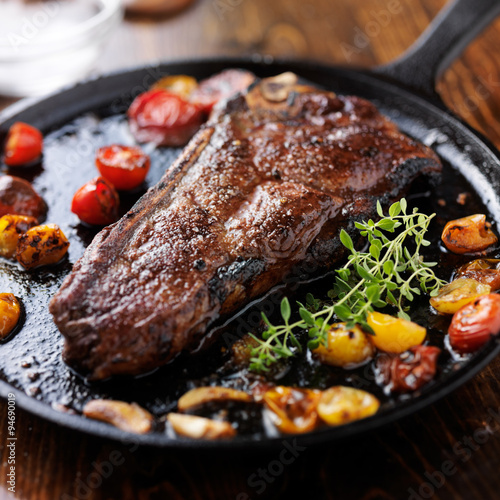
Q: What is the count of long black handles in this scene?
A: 1